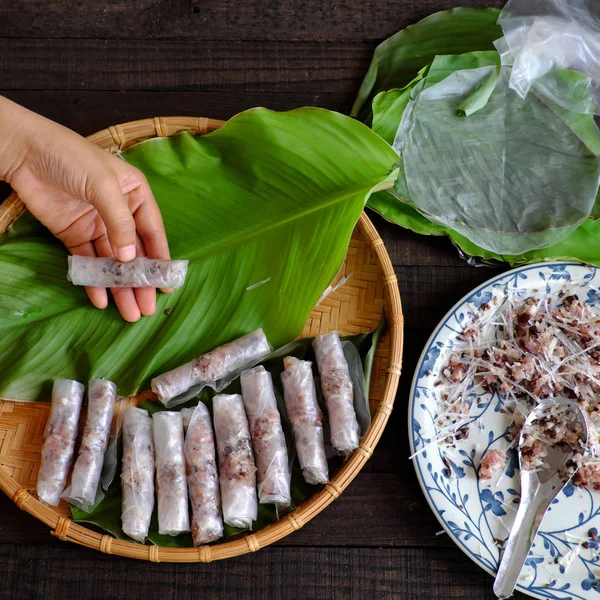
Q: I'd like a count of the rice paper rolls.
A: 11